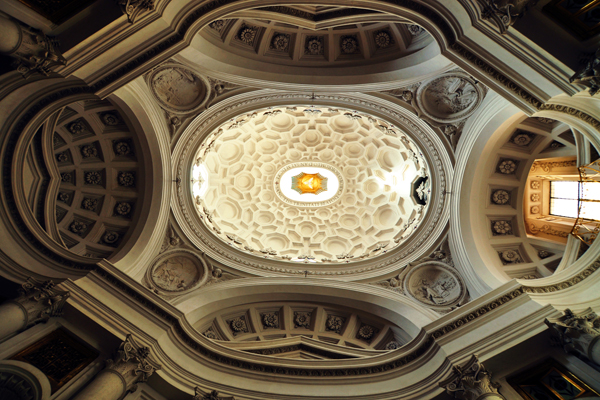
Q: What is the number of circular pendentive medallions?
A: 4